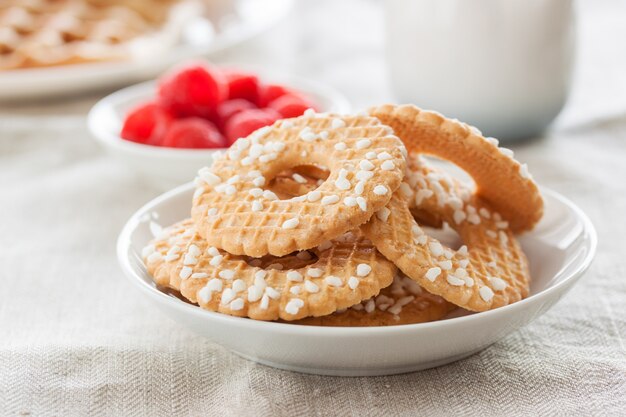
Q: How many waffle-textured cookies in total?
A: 5